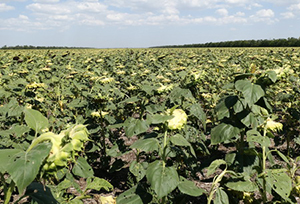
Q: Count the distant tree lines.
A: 2